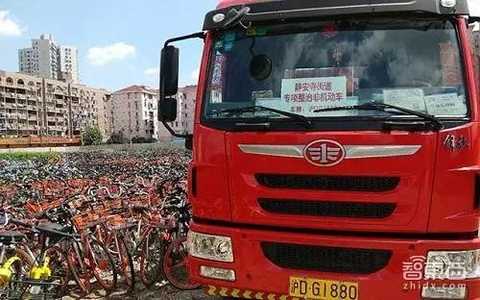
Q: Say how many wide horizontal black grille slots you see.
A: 3